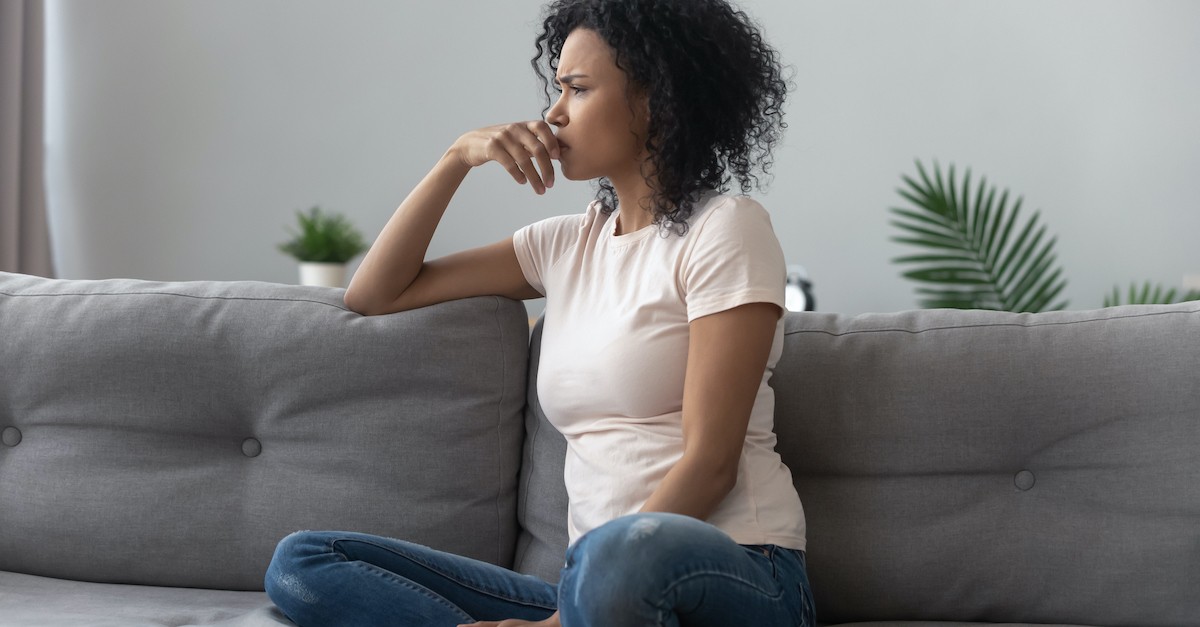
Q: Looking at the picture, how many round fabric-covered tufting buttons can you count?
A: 3